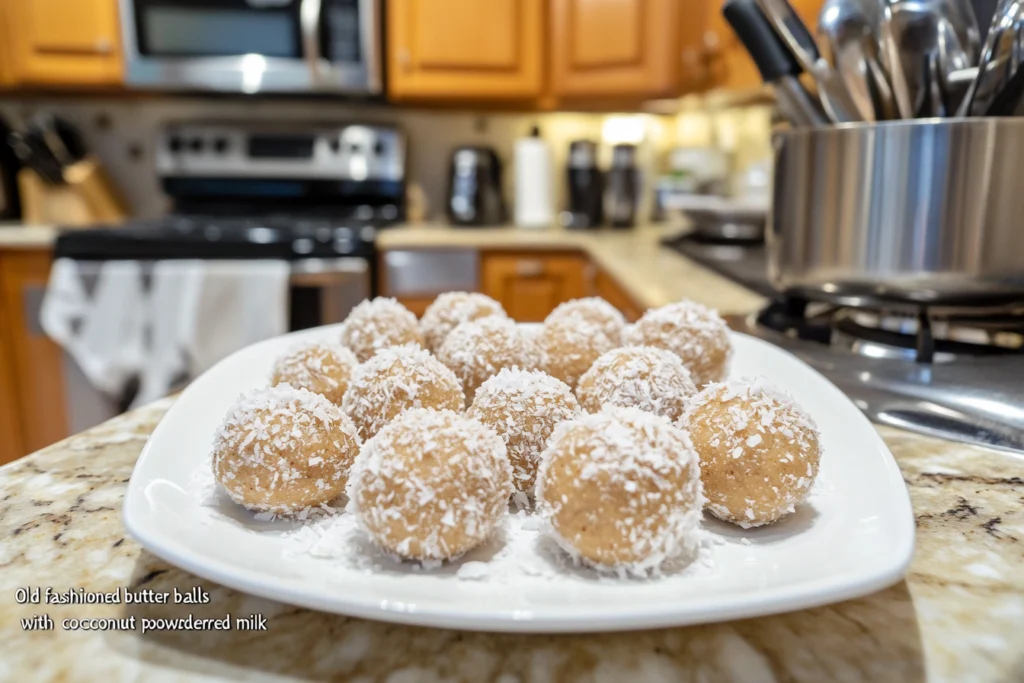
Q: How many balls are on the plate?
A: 13